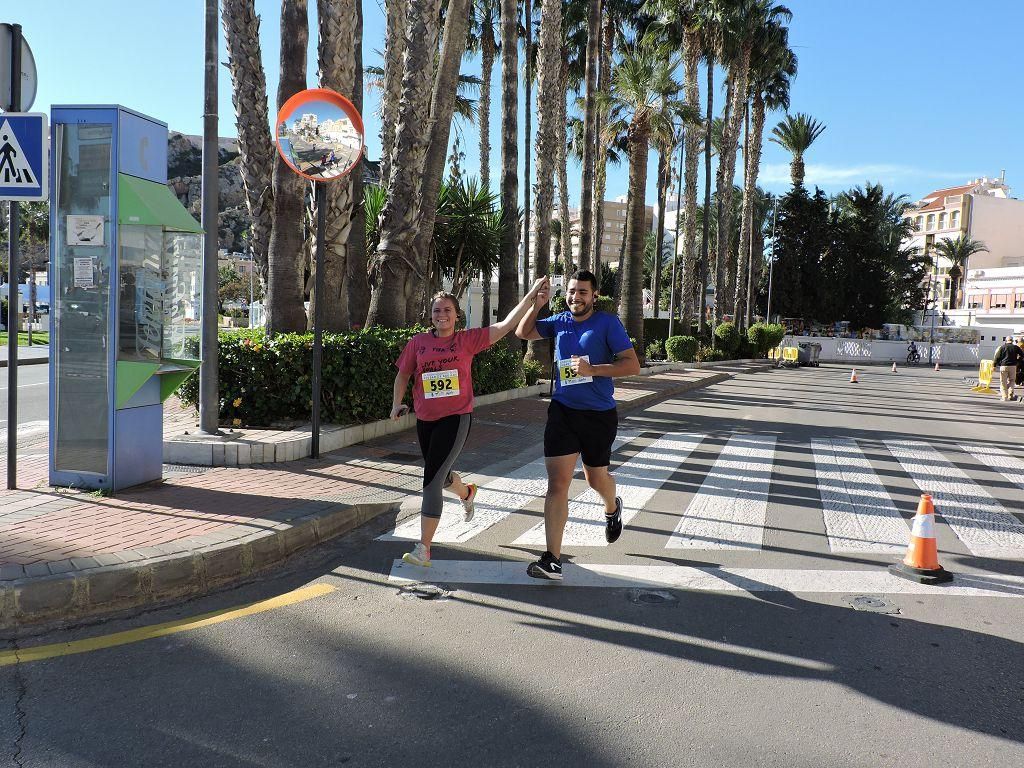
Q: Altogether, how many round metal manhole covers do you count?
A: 3